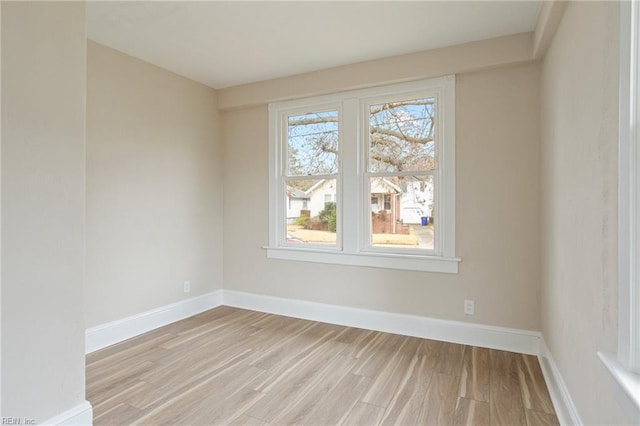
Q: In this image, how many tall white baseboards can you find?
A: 4